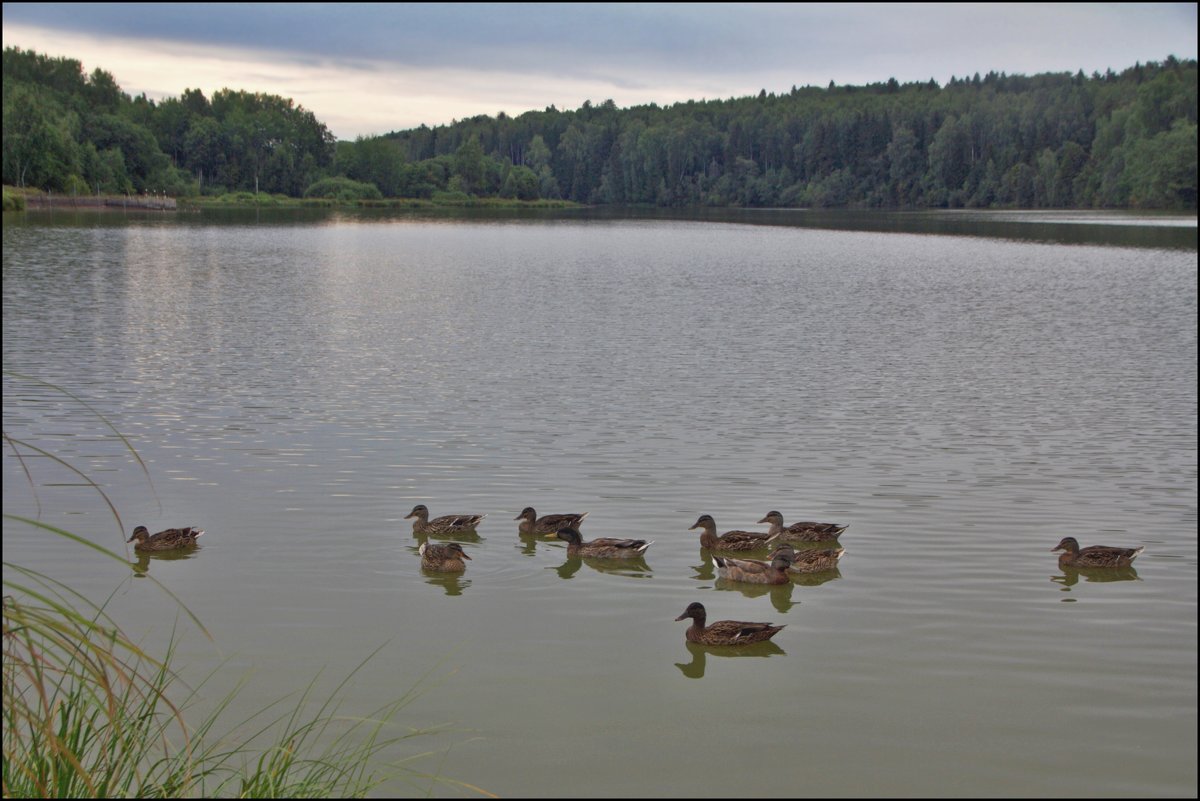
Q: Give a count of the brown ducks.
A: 11